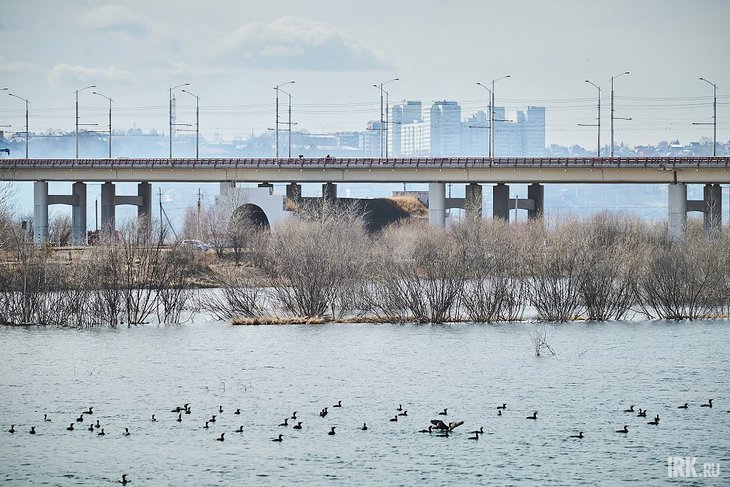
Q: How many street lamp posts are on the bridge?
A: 14